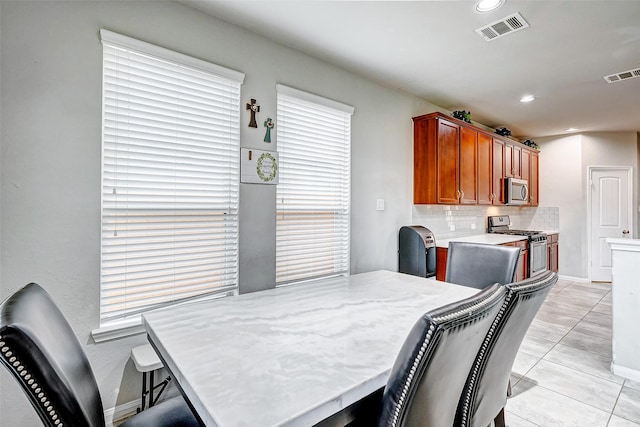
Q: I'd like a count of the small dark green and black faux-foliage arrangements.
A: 3